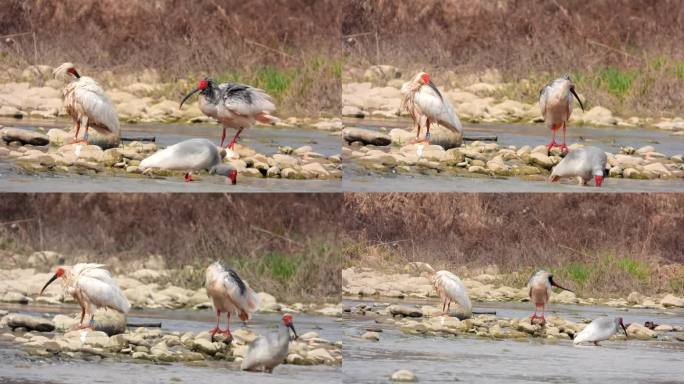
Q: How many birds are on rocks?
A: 8